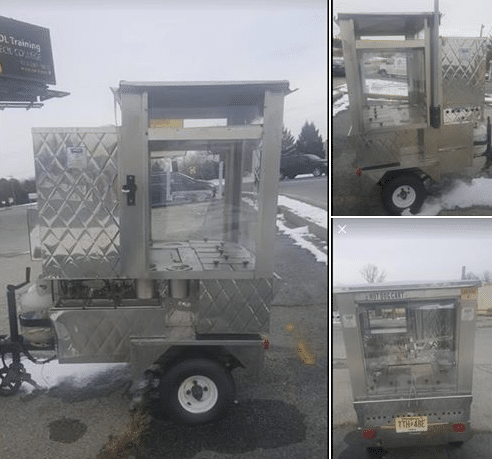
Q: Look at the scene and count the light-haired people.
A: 0